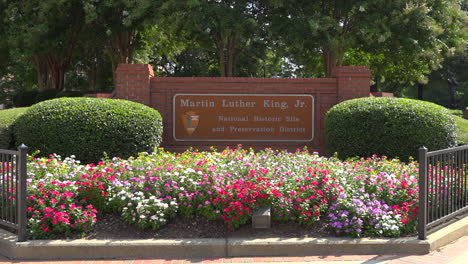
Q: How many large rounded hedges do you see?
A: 2